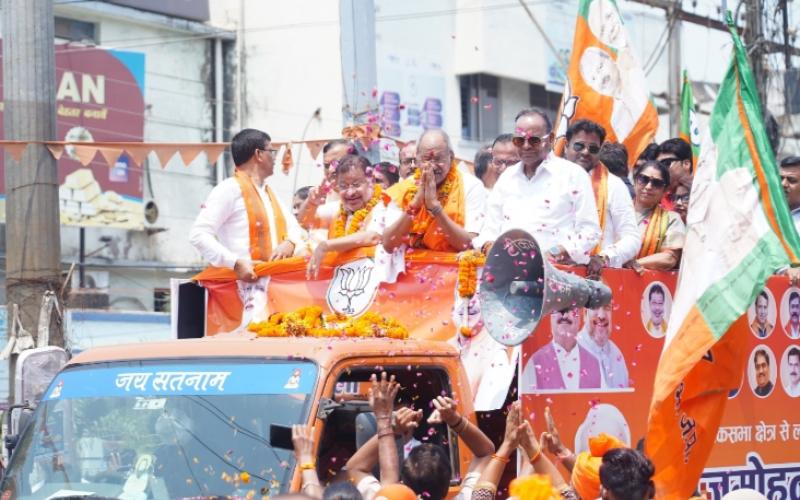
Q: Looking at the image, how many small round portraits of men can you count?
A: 5